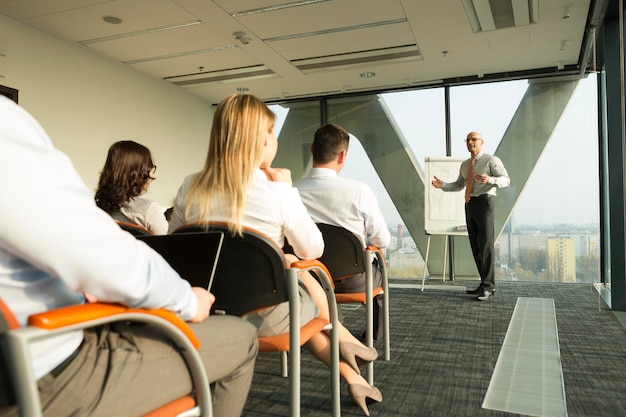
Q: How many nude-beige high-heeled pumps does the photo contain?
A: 2